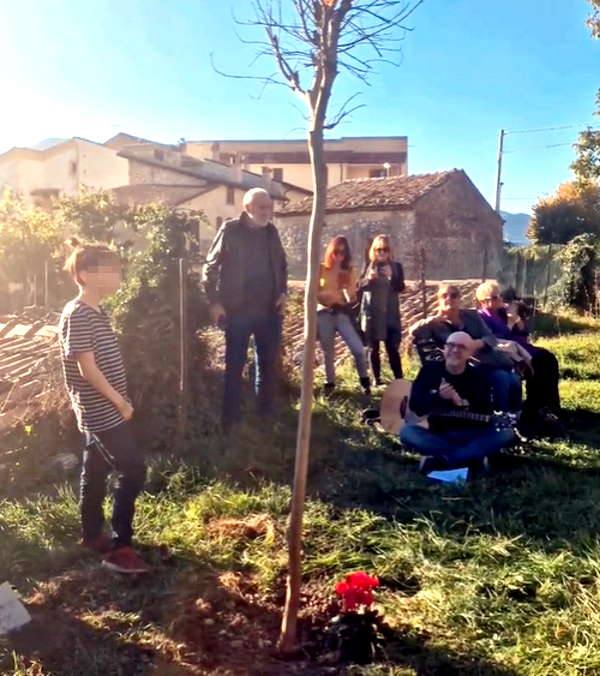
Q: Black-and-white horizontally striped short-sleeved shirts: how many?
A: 1